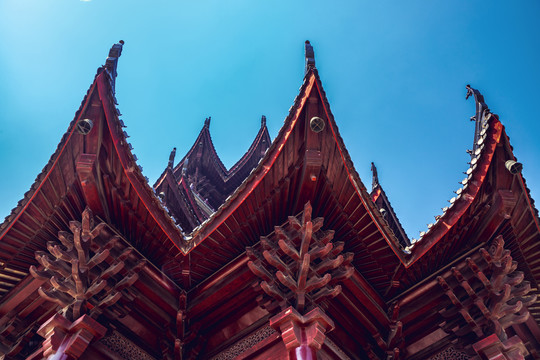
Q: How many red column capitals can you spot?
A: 3